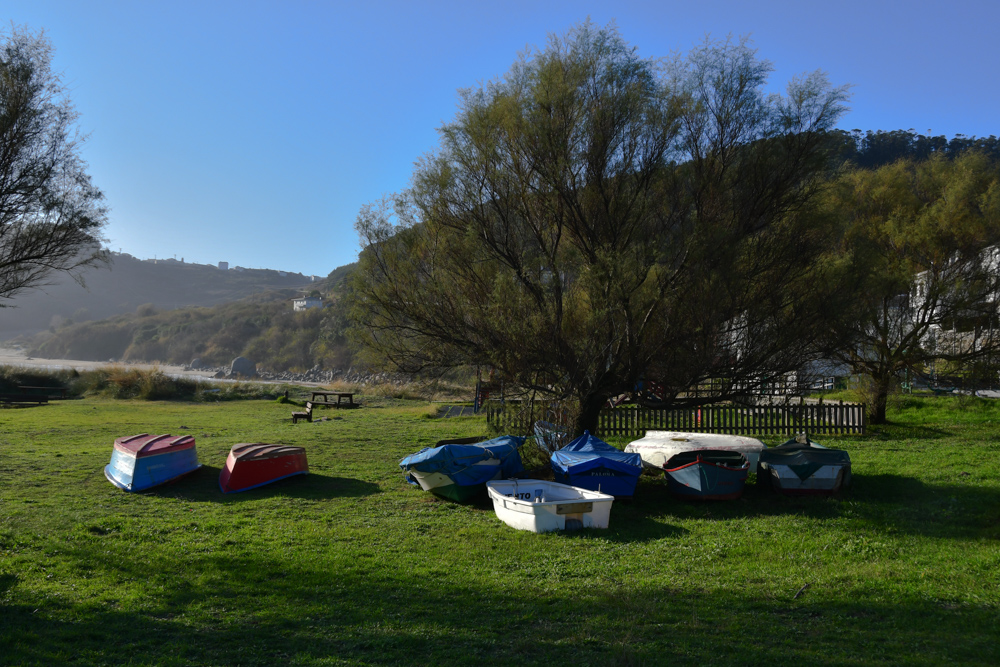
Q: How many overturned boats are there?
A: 3